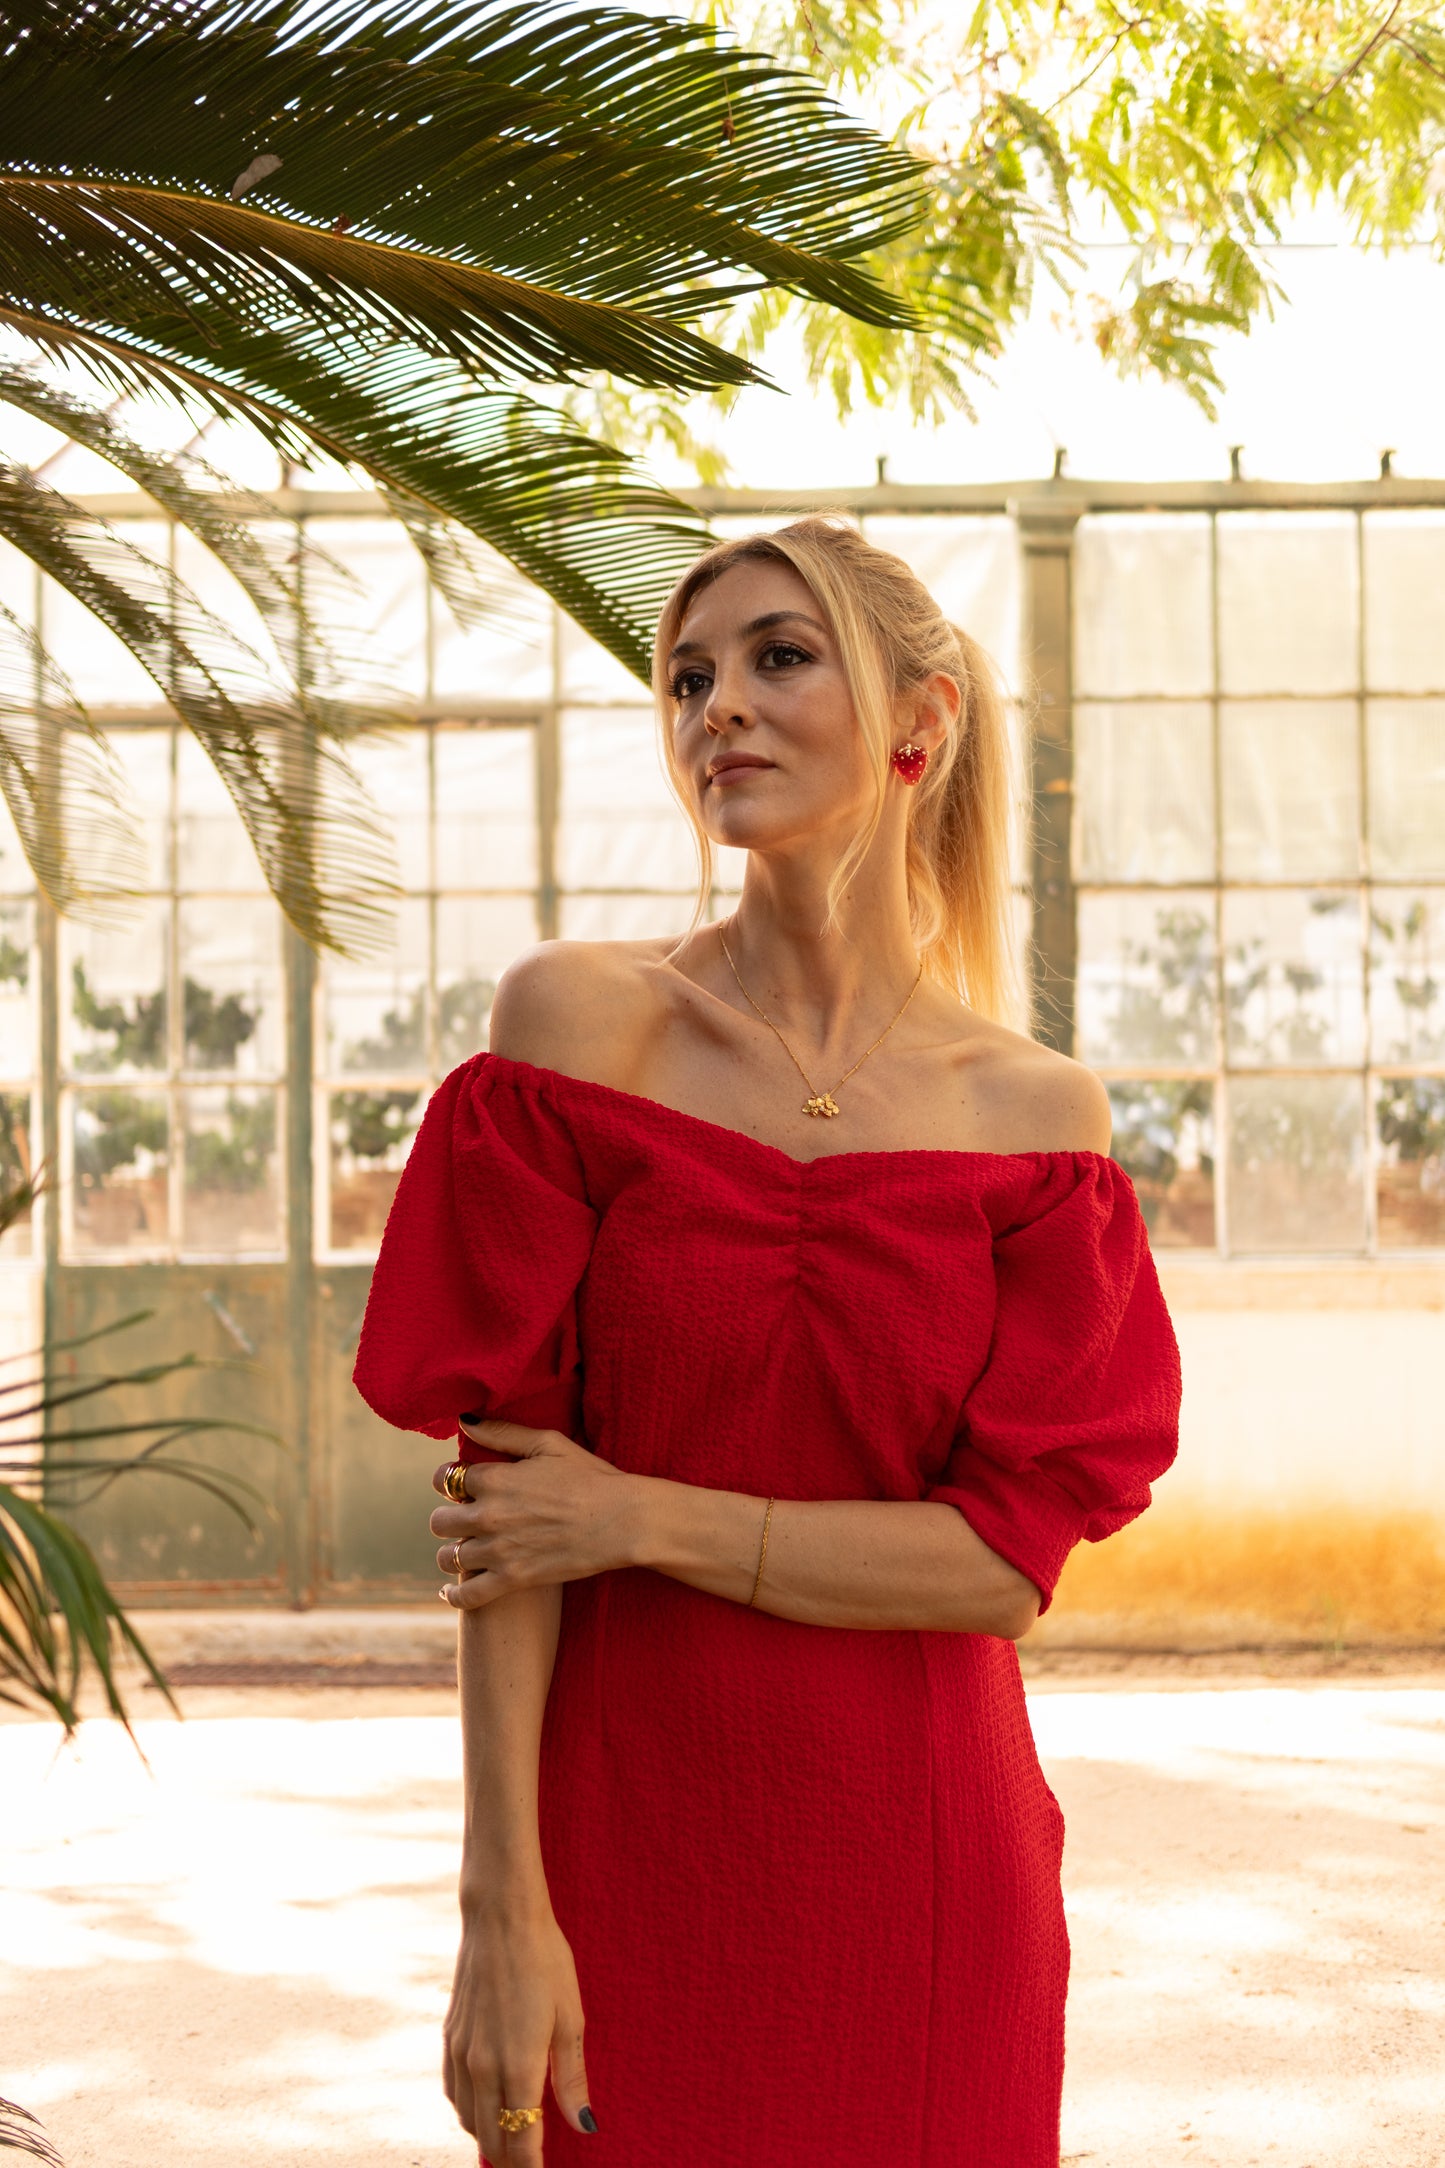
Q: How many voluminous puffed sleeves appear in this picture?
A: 2